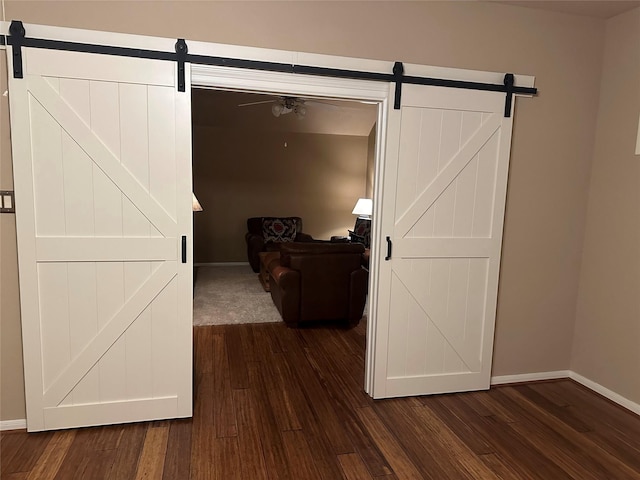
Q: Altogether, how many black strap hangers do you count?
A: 4